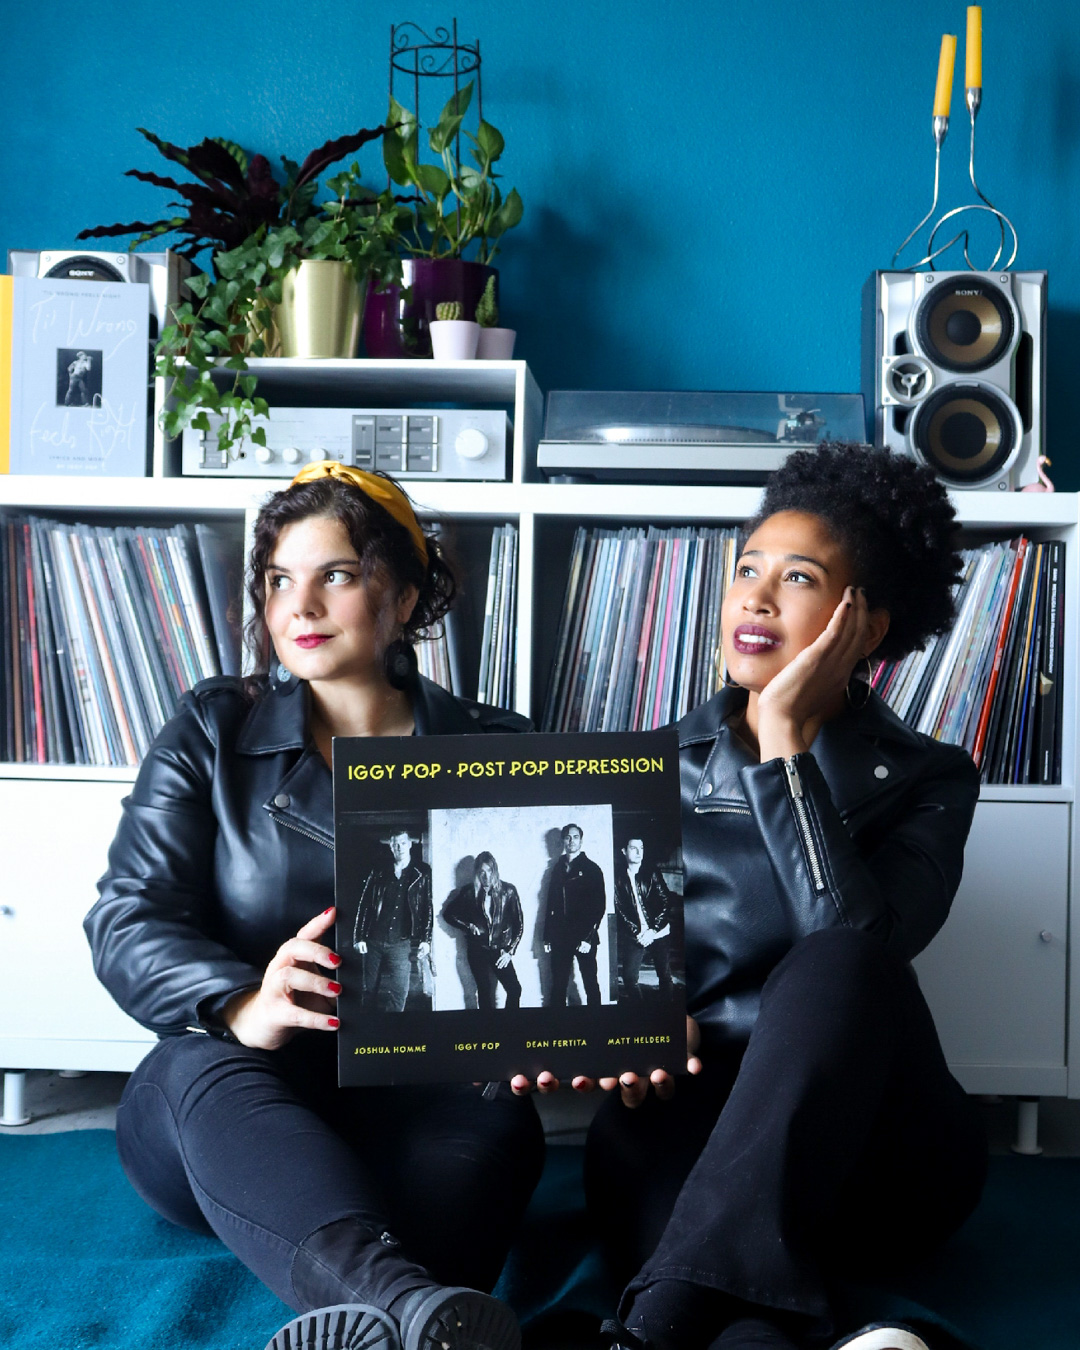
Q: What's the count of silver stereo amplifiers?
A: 1